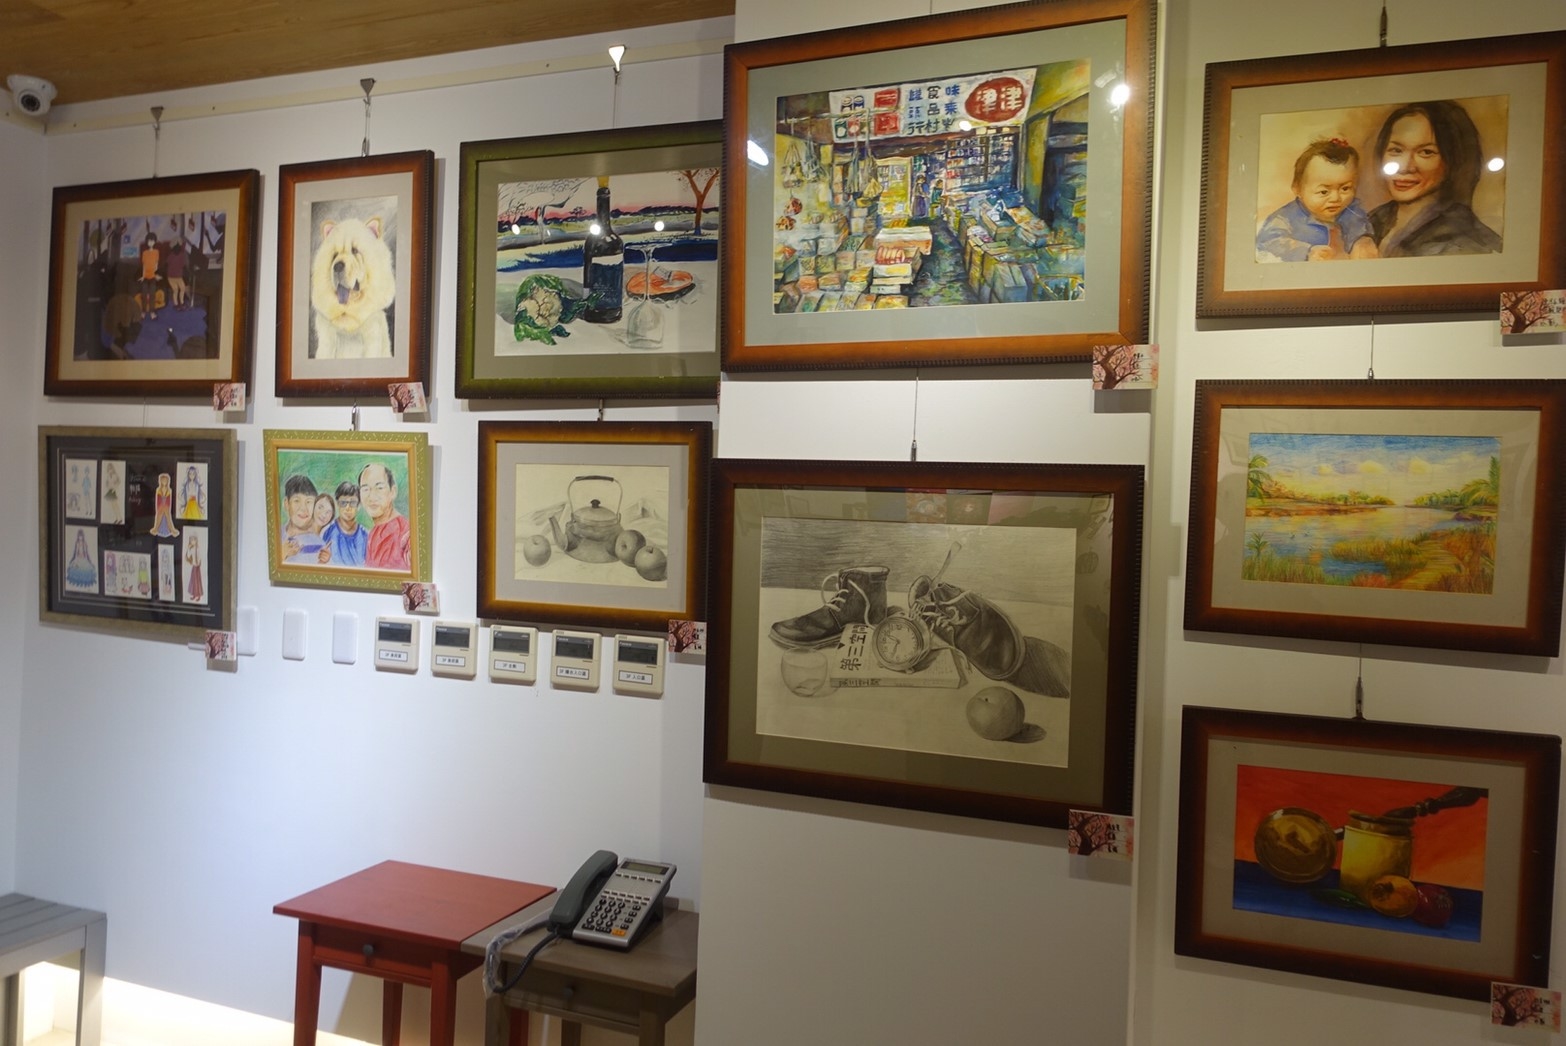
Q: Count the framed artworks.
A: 11